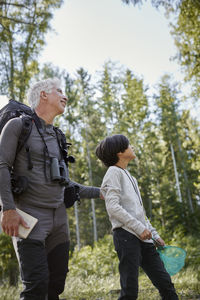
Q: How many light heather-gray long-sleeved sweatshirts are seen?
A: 1